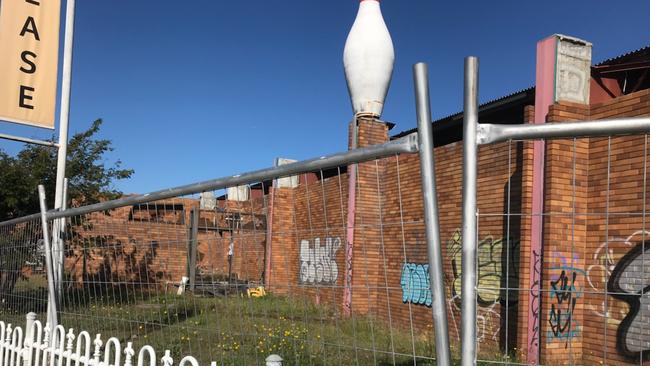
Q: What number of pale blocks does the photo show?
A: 4